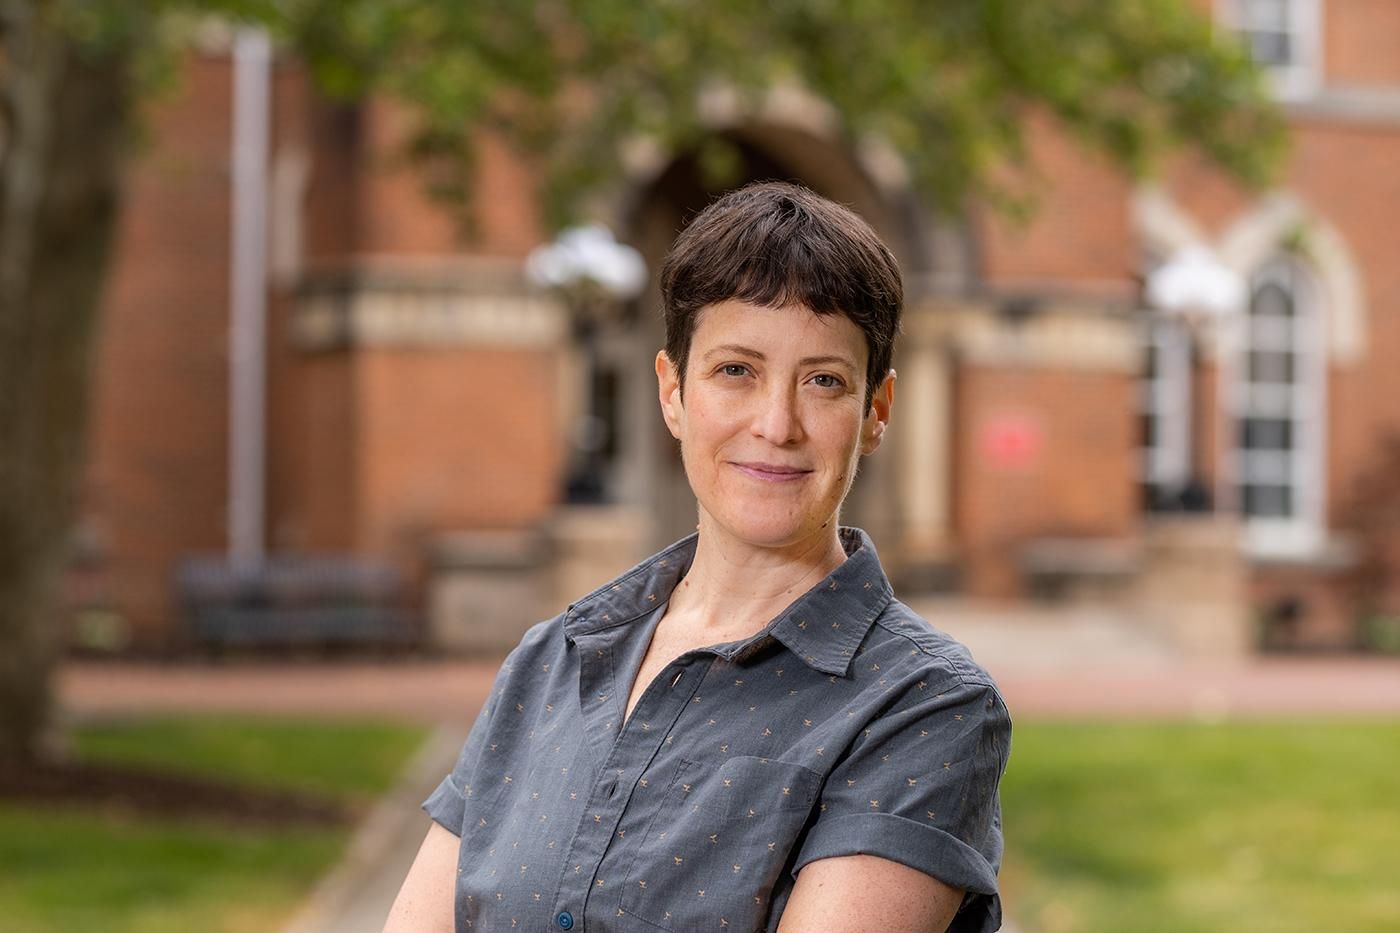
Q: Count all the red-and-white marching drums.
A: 0